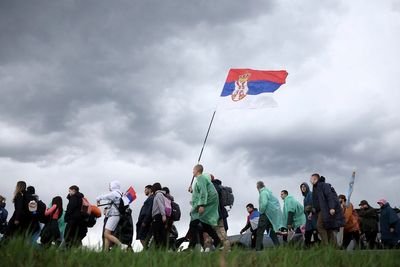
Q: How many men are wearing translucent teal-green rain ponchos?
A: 3